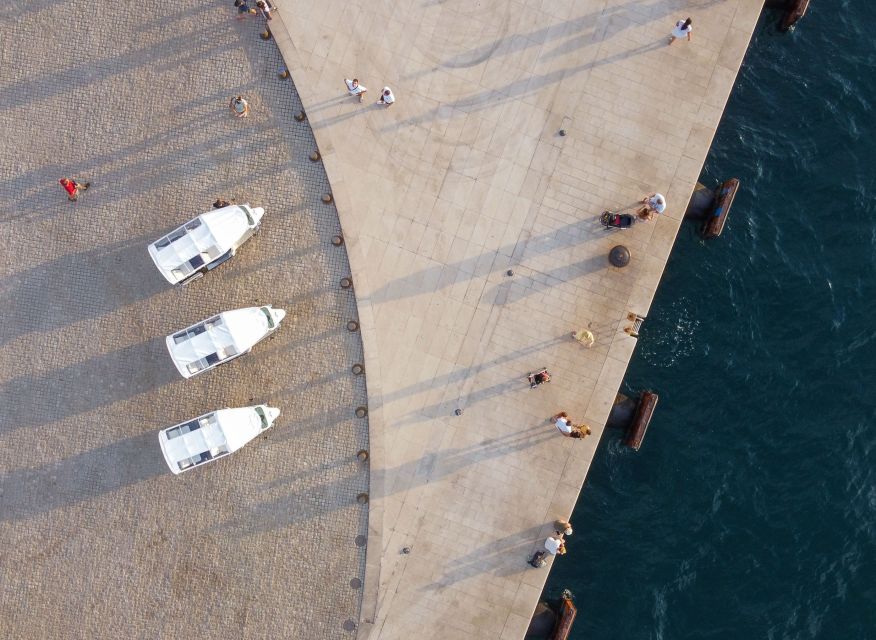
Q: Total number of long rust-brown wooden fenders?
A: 4